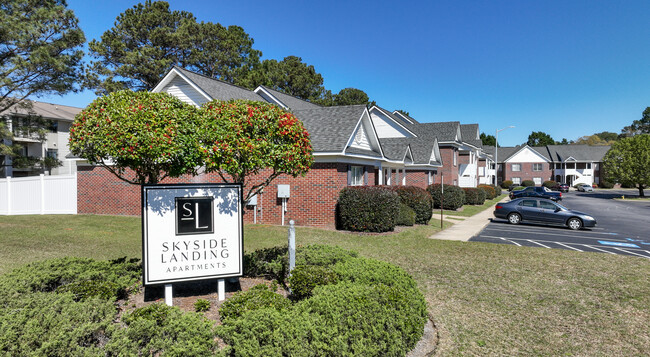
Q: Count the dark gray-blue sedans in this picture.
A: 1